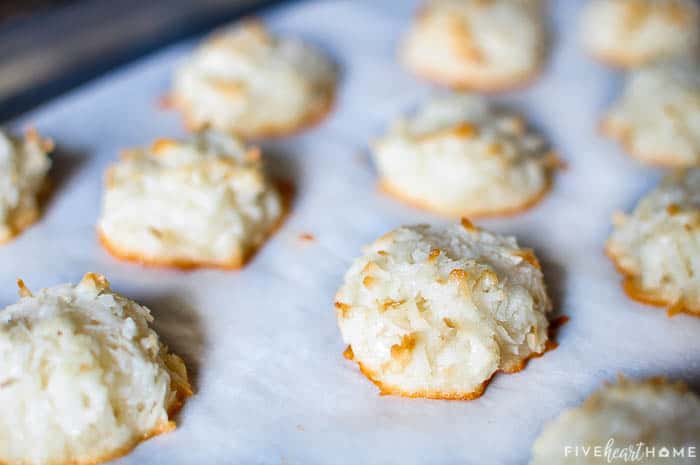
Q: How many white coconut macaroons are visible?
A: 11